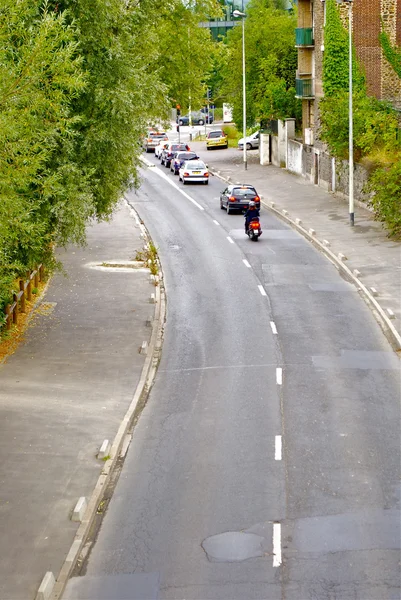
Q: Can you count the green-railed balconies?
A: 2